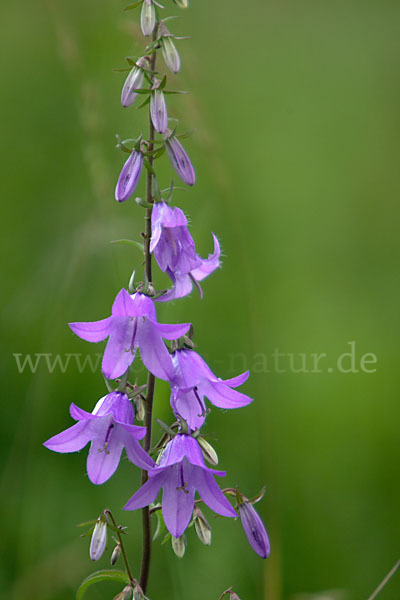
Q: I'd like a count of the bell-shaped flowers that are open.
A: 5